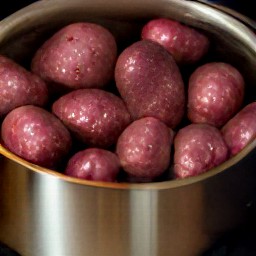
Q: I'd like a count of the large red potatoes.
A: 11